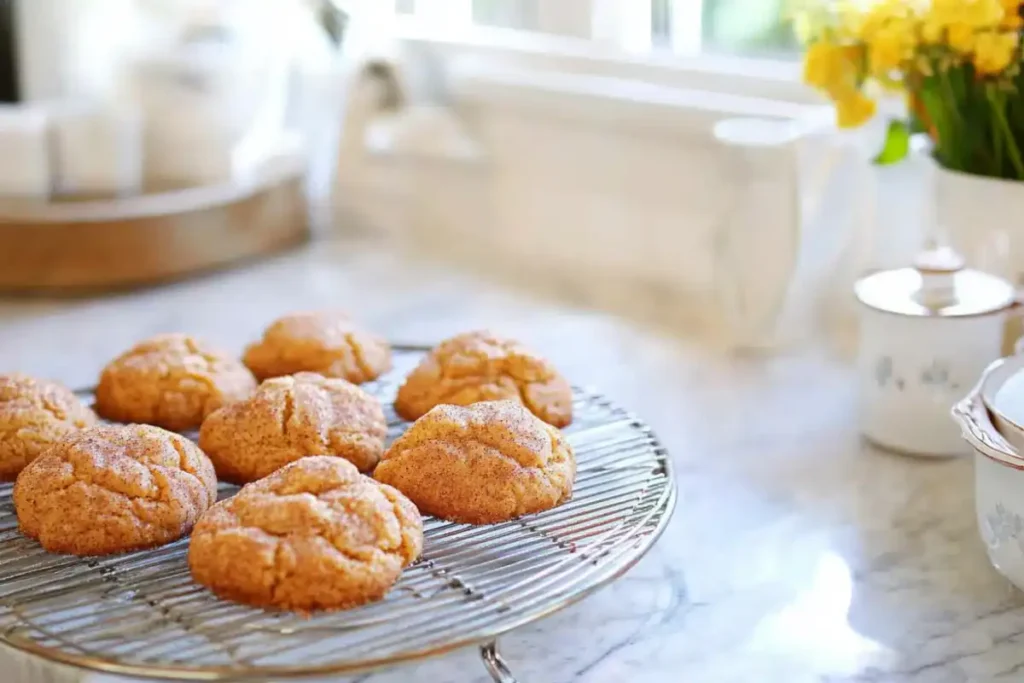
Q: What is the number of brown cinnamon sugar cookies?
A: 8